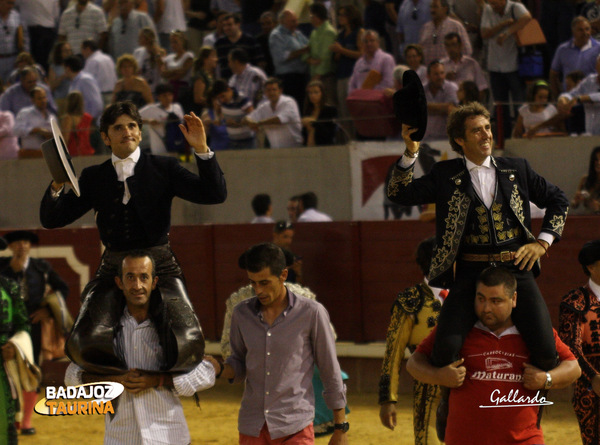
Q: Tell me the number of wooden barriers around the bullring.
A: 1